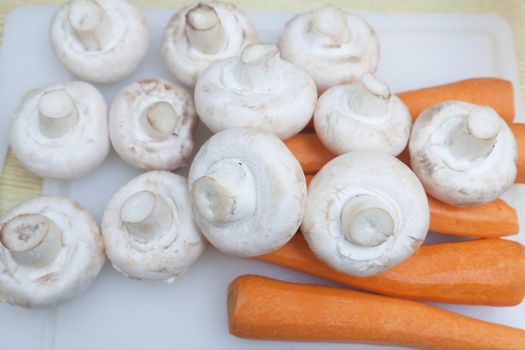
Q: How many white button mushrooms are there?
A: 12